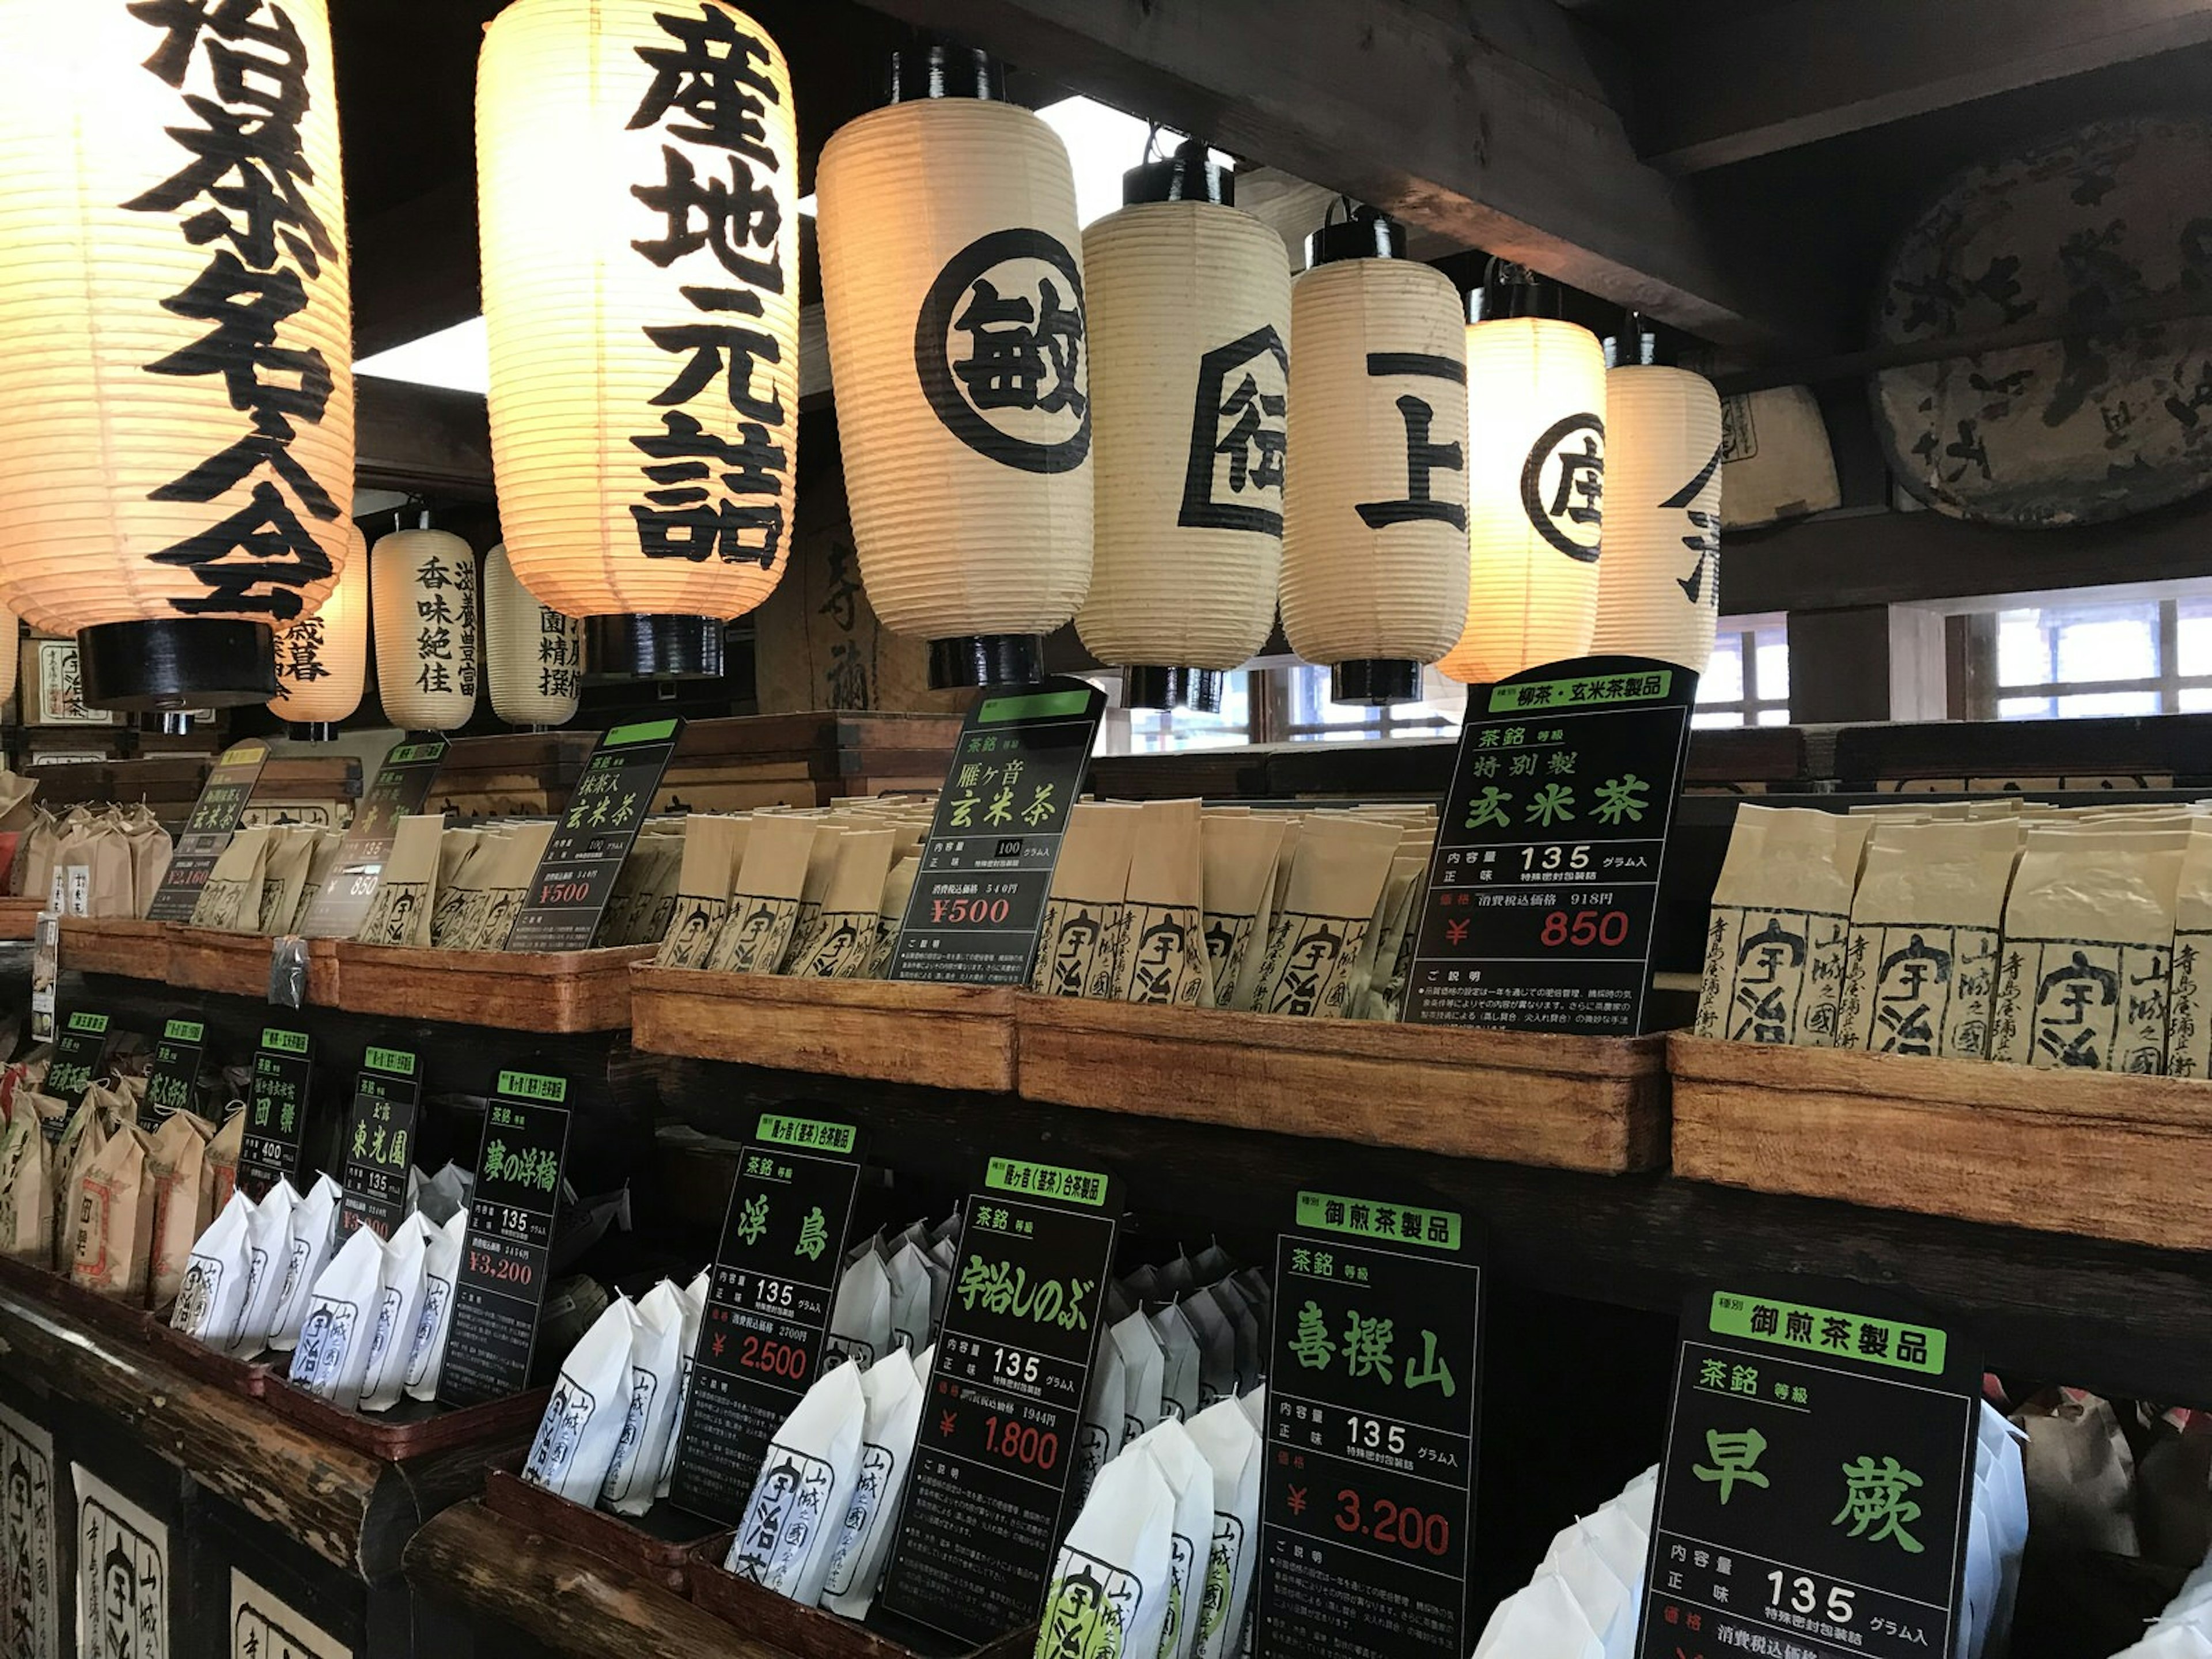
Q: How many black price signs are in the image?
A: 14